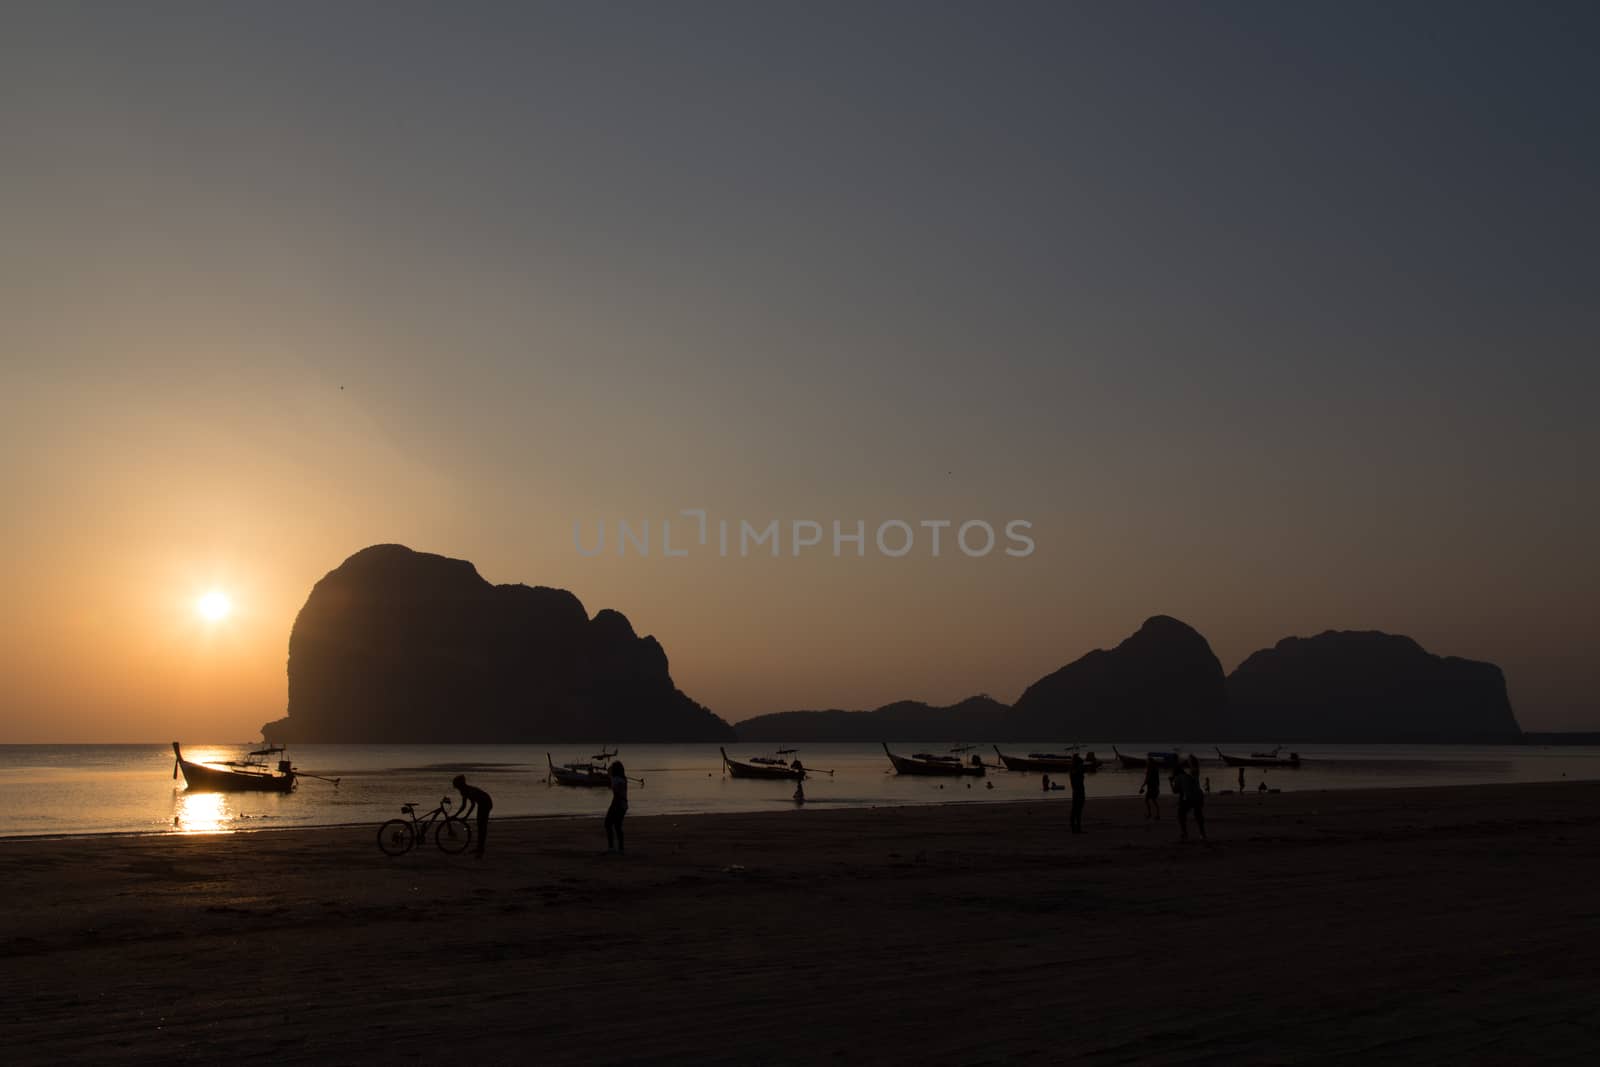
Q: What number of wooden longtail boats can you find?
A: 7